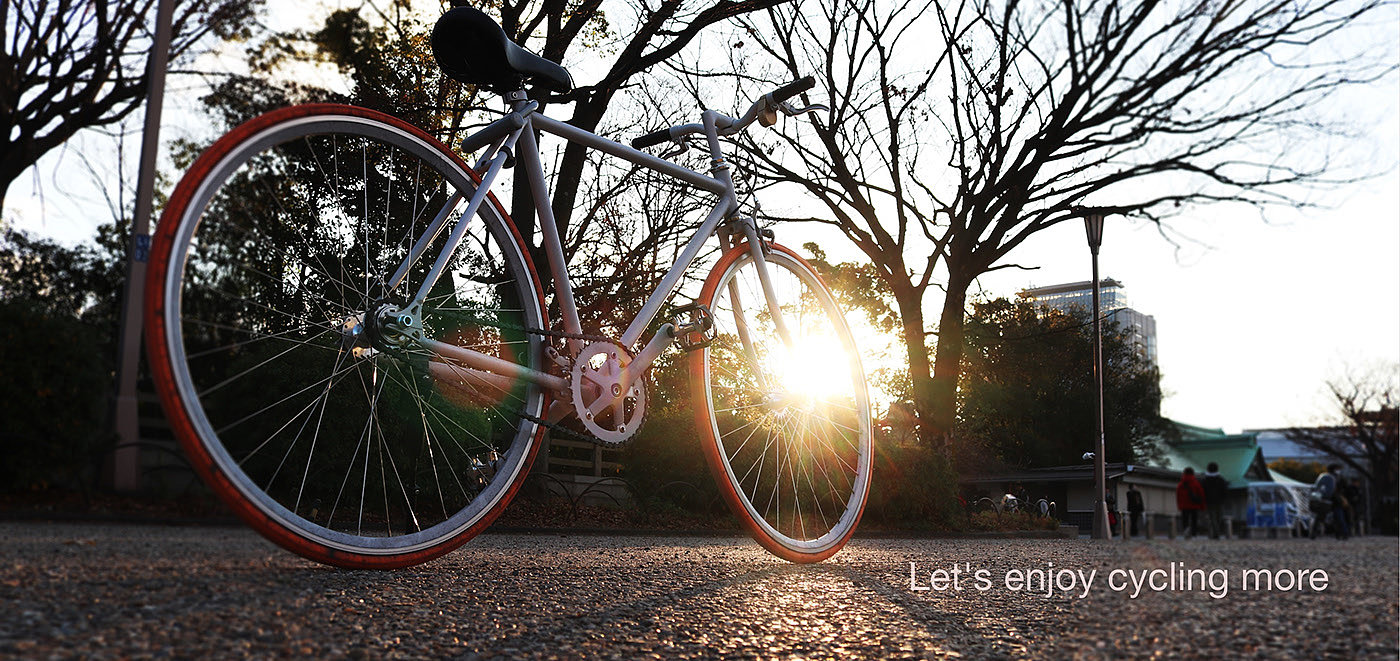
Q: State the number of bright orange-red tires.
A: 2